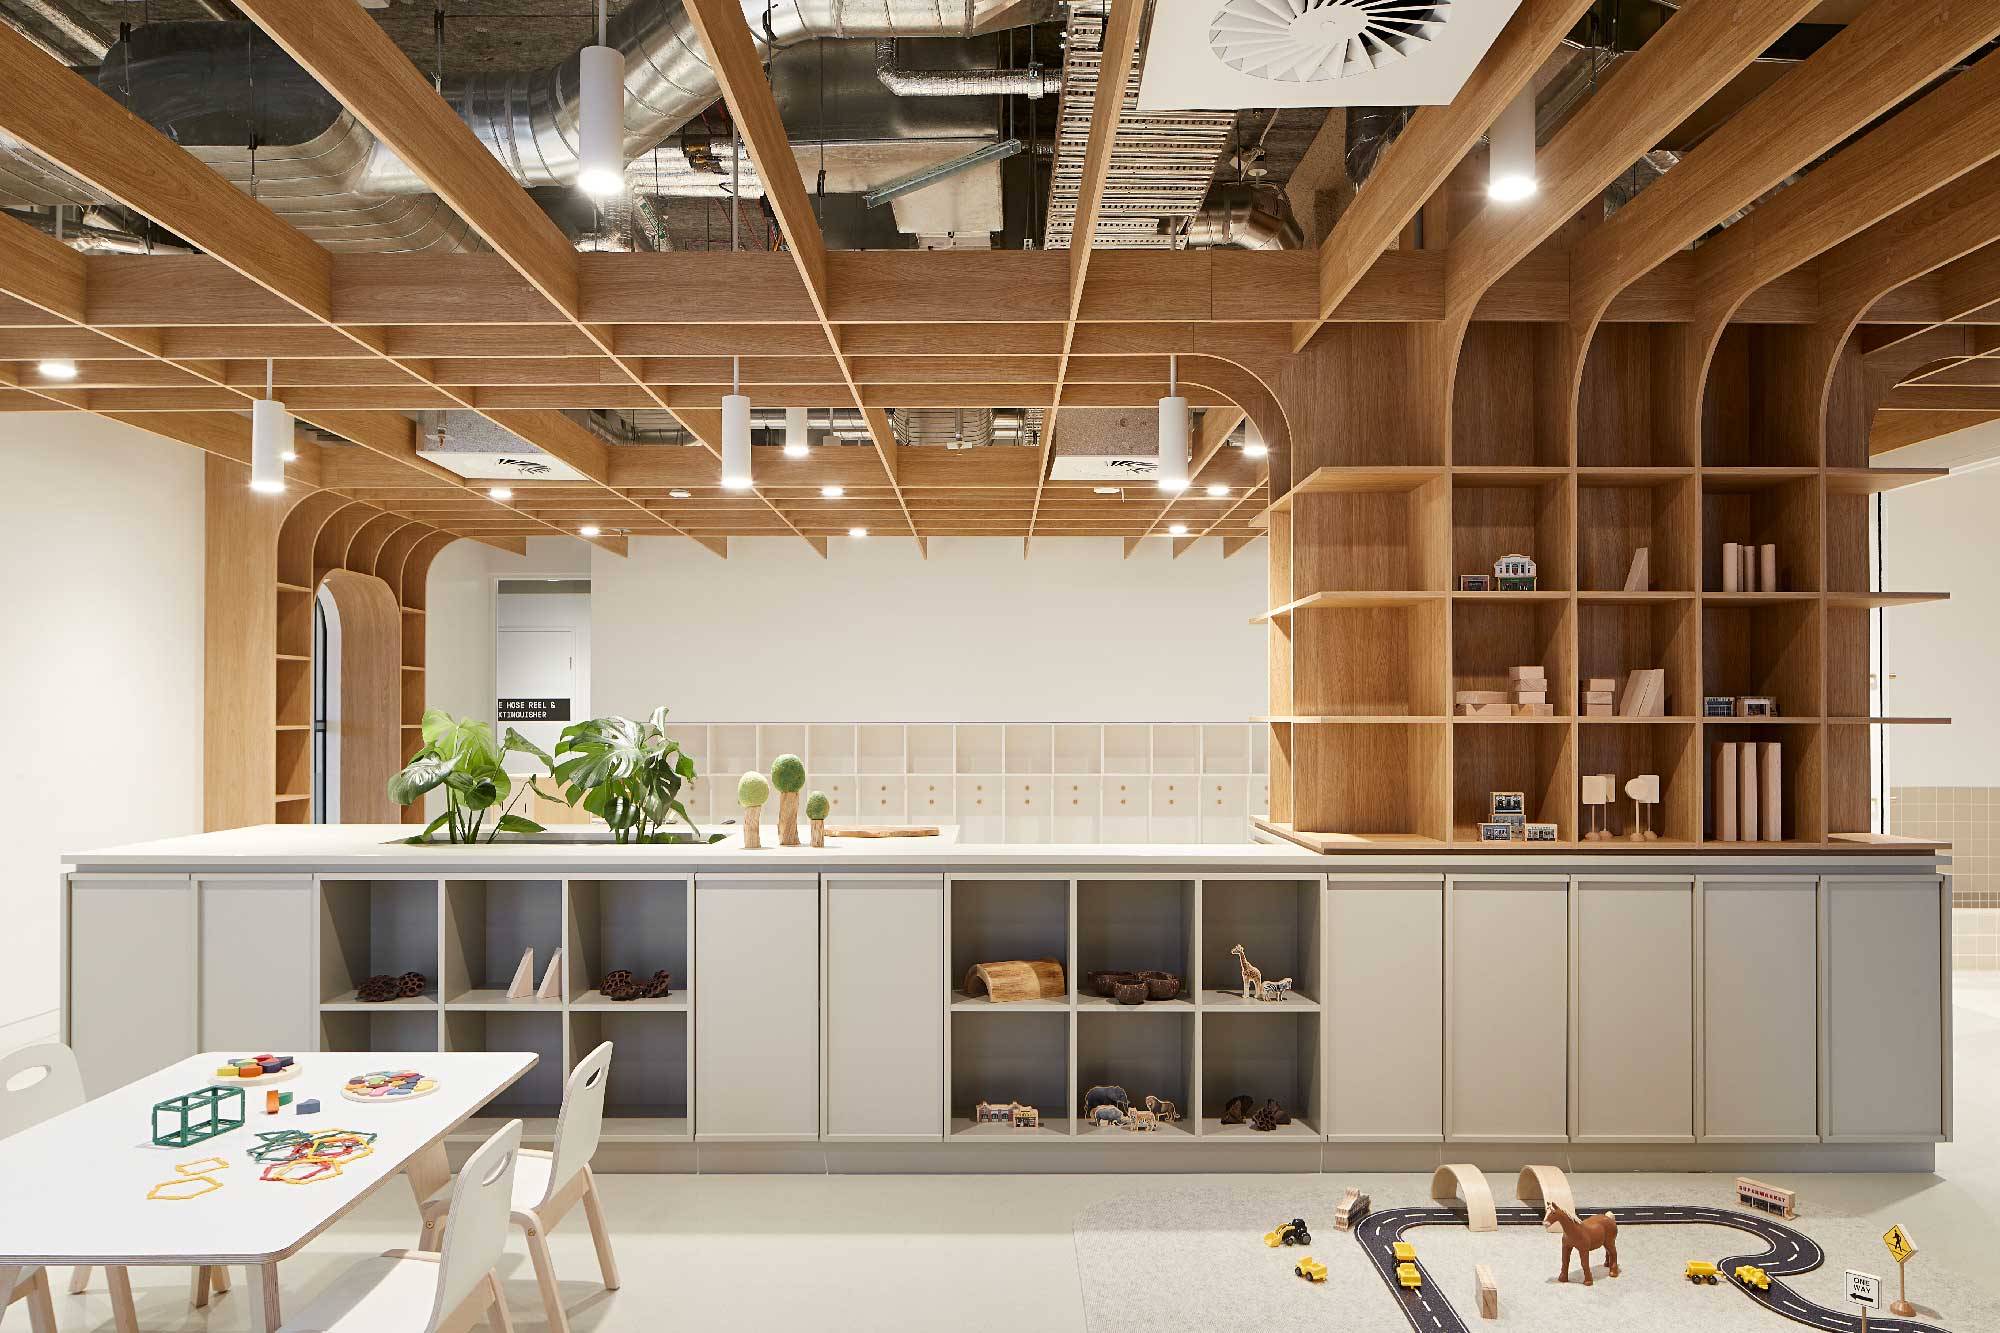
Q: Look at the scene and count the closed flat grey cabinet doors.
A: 9